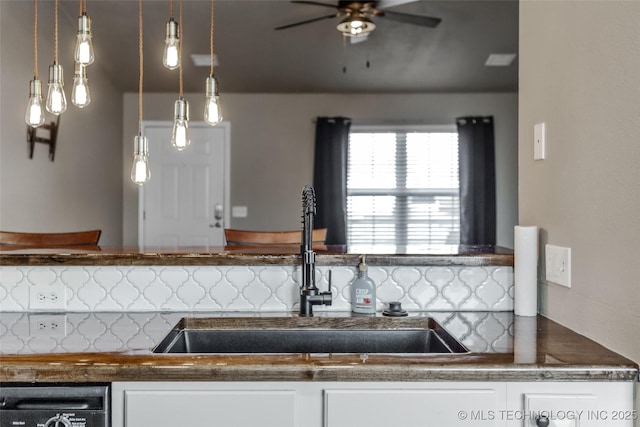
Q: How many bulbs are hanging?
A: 8